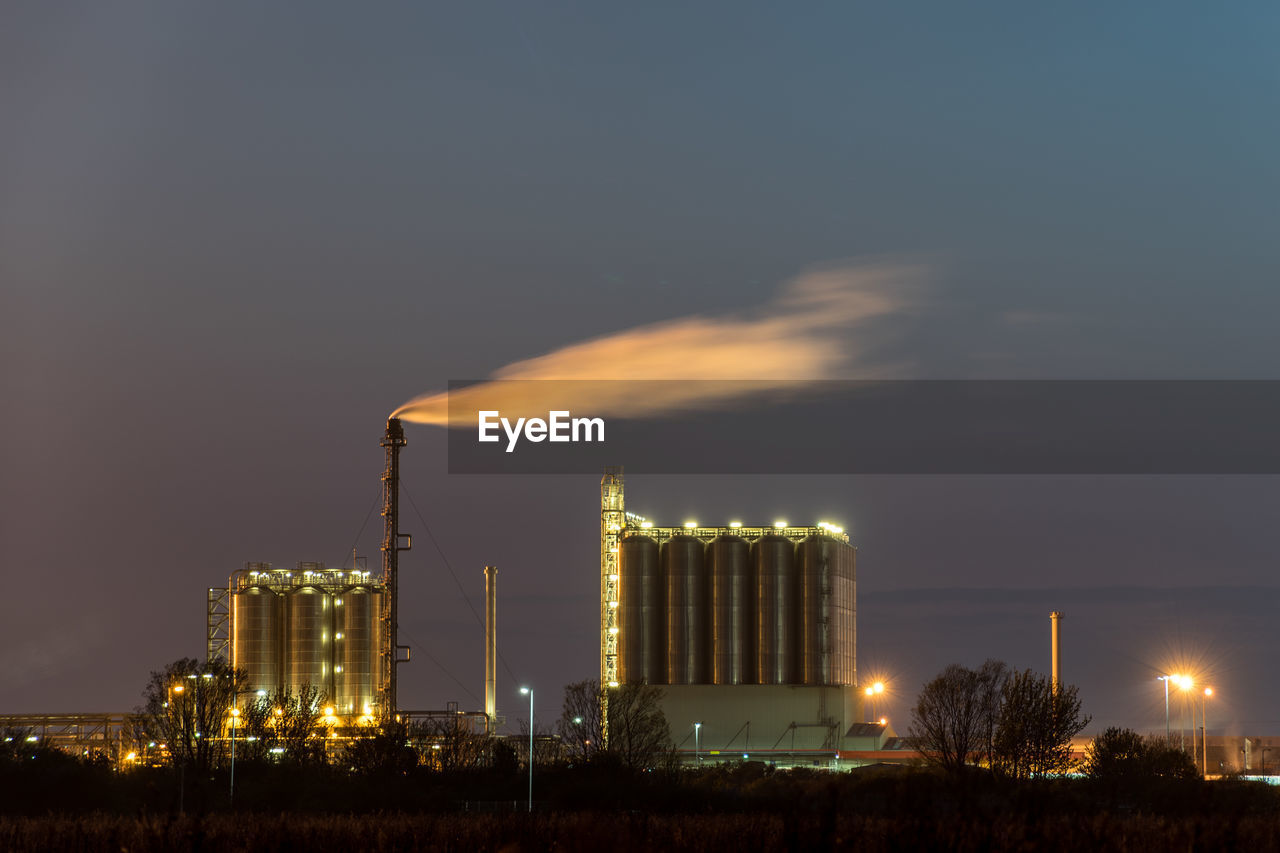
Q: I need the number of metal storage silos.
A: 8